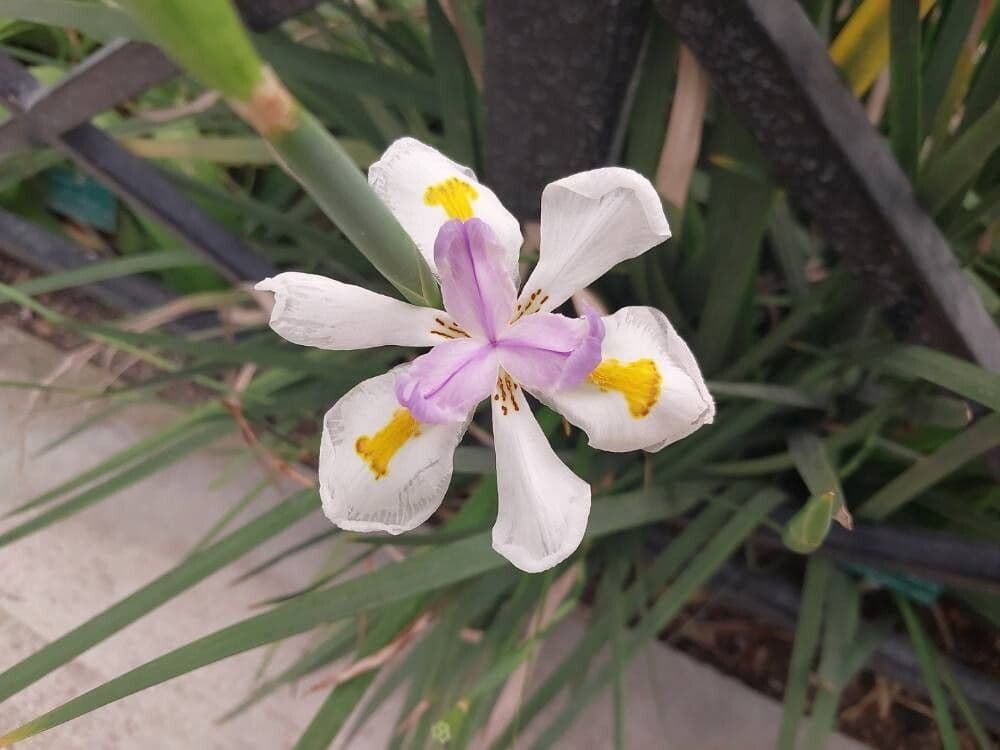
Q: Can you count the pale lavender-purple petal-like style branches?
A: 3